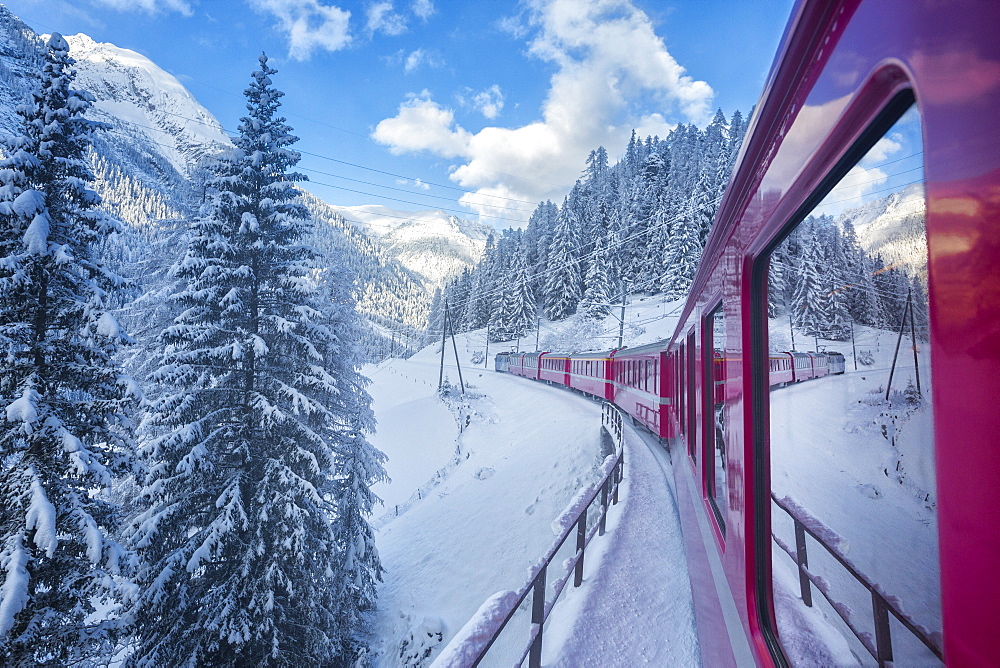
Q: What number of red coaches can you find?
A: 6